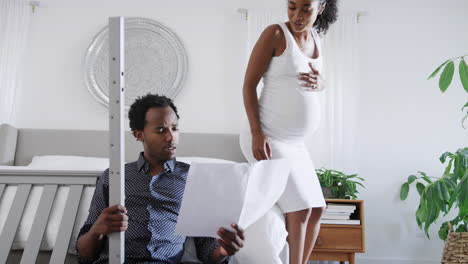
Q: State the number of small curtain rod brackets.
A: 3